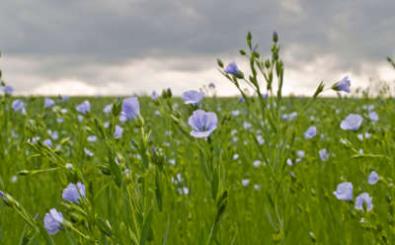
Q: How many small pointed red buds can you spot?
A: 0